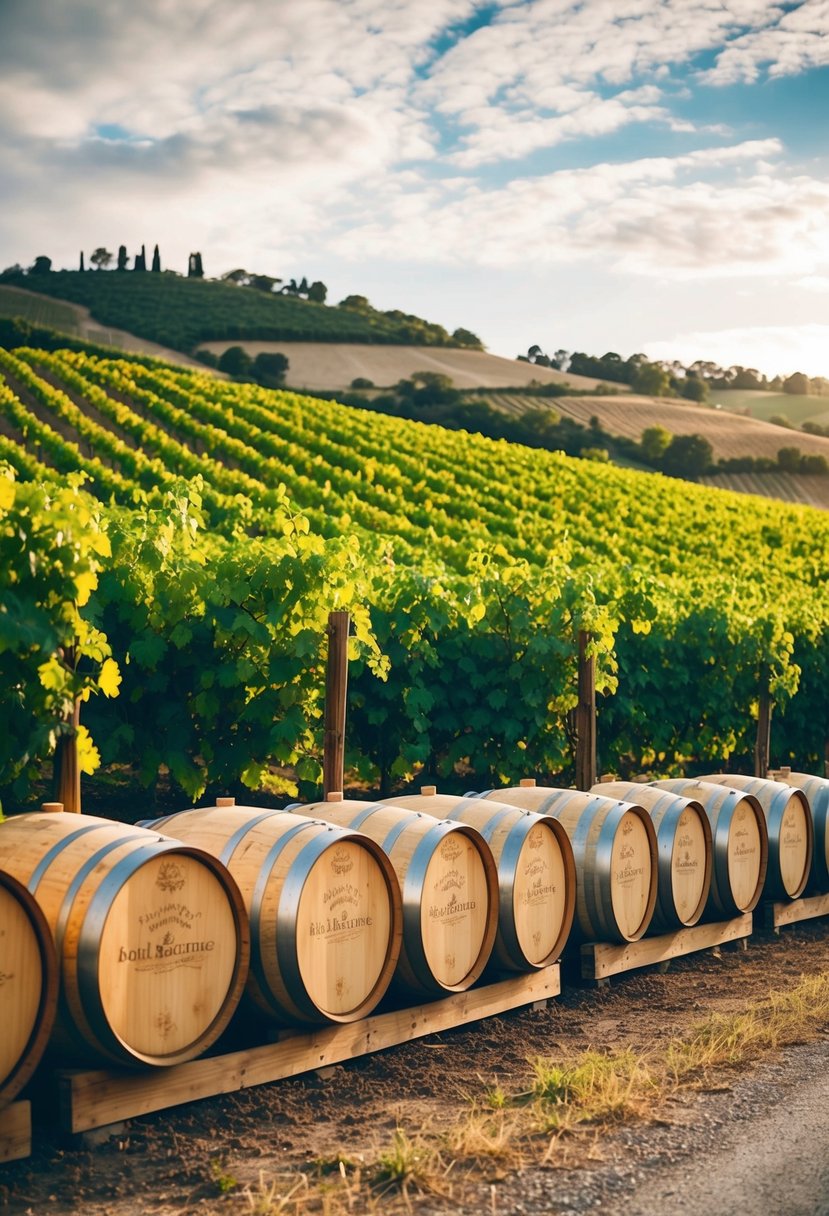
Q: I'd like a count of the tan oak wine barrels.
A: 10